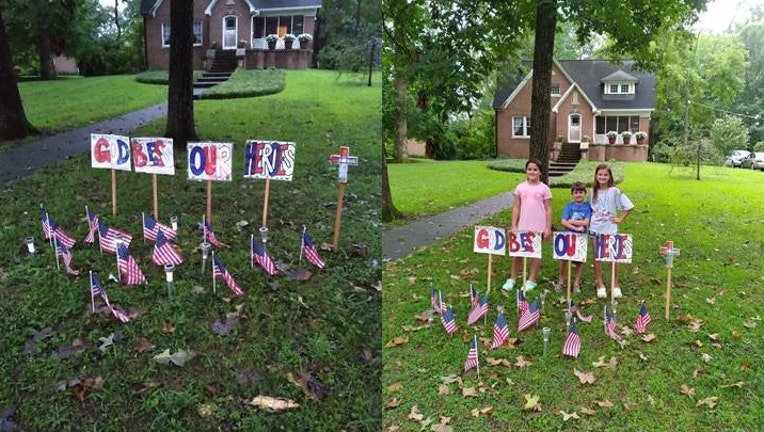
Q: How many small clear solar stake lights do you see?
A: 12